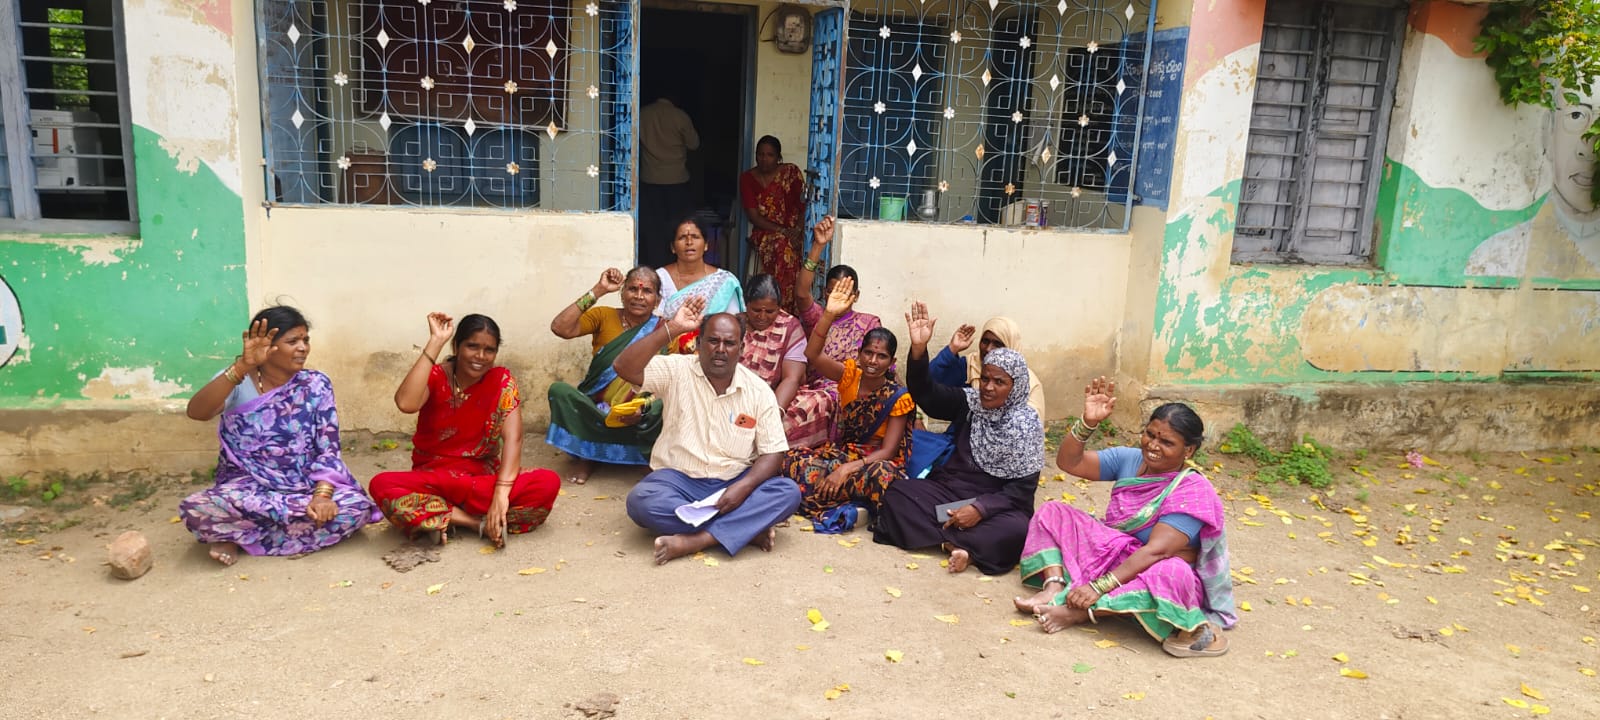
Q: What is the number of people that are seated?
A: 11